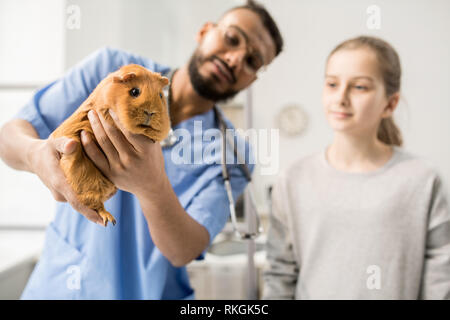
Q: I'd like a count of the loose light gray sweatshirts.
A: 1